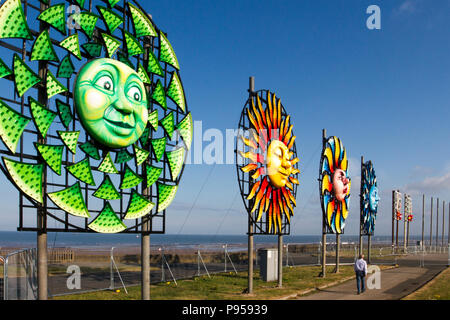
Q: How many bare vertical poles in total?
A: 5